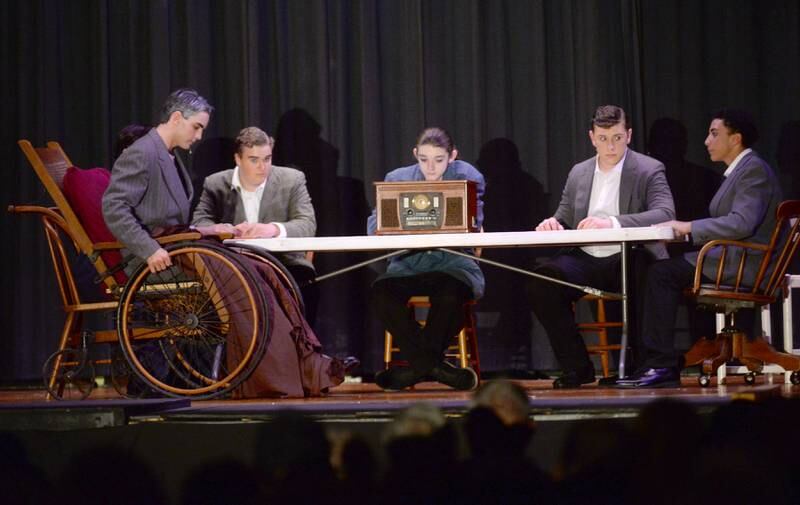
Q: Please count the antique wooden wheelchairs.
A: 1